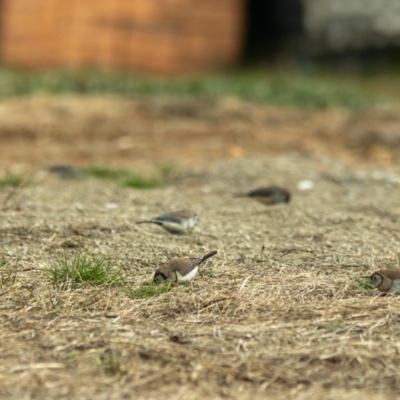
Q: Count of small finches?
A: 4